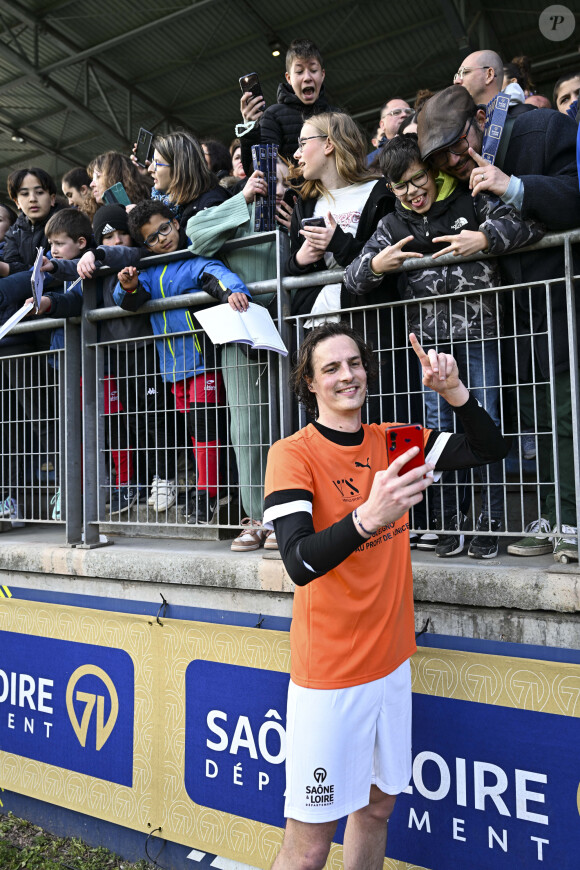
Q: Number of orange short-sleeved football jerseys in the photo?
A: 1